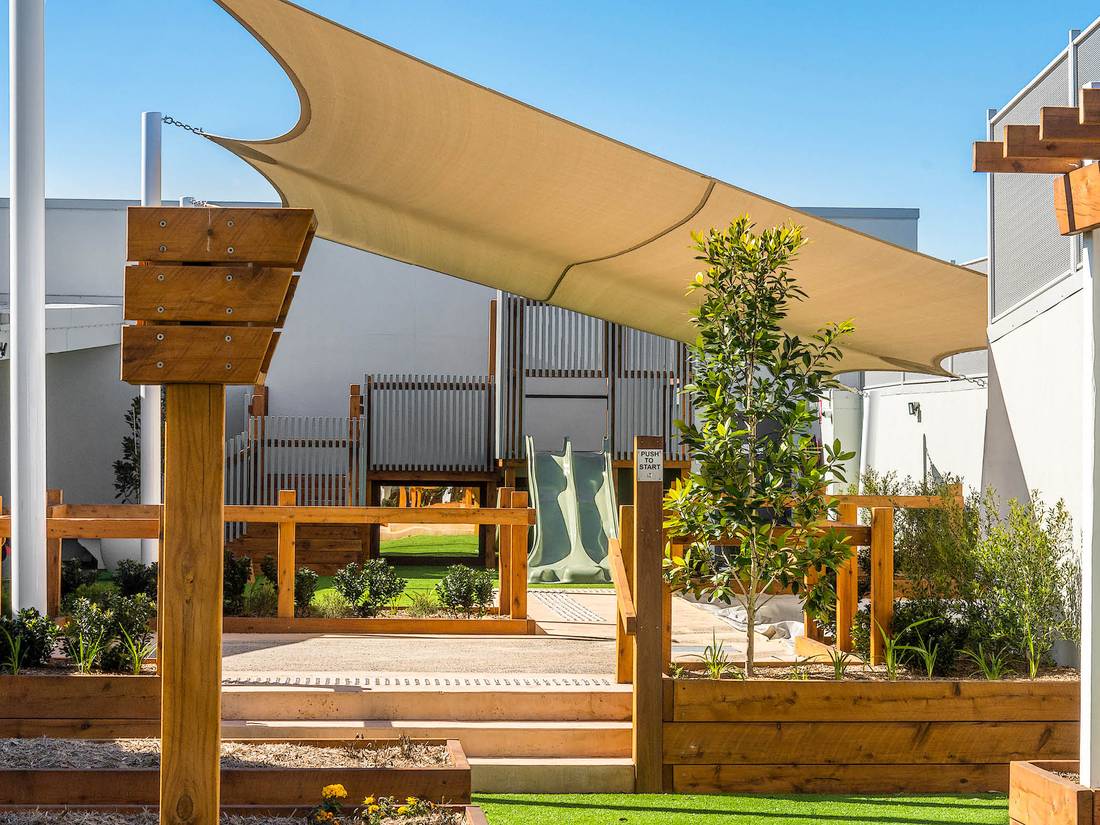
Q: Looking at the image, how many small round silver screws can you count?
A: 12